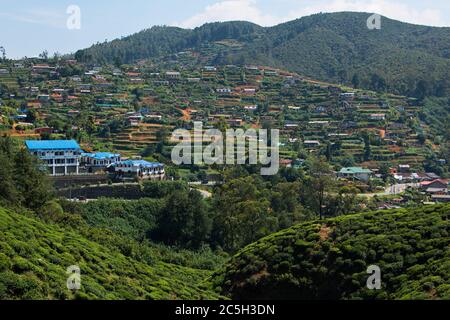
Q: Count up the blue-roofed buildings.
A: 3